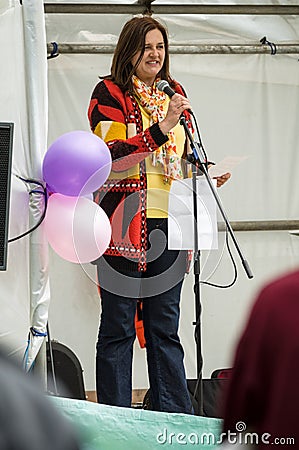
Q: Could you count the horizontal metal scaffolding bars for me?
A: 3